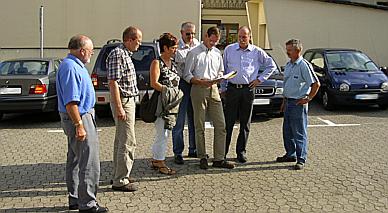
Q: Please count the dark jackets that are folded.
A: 1